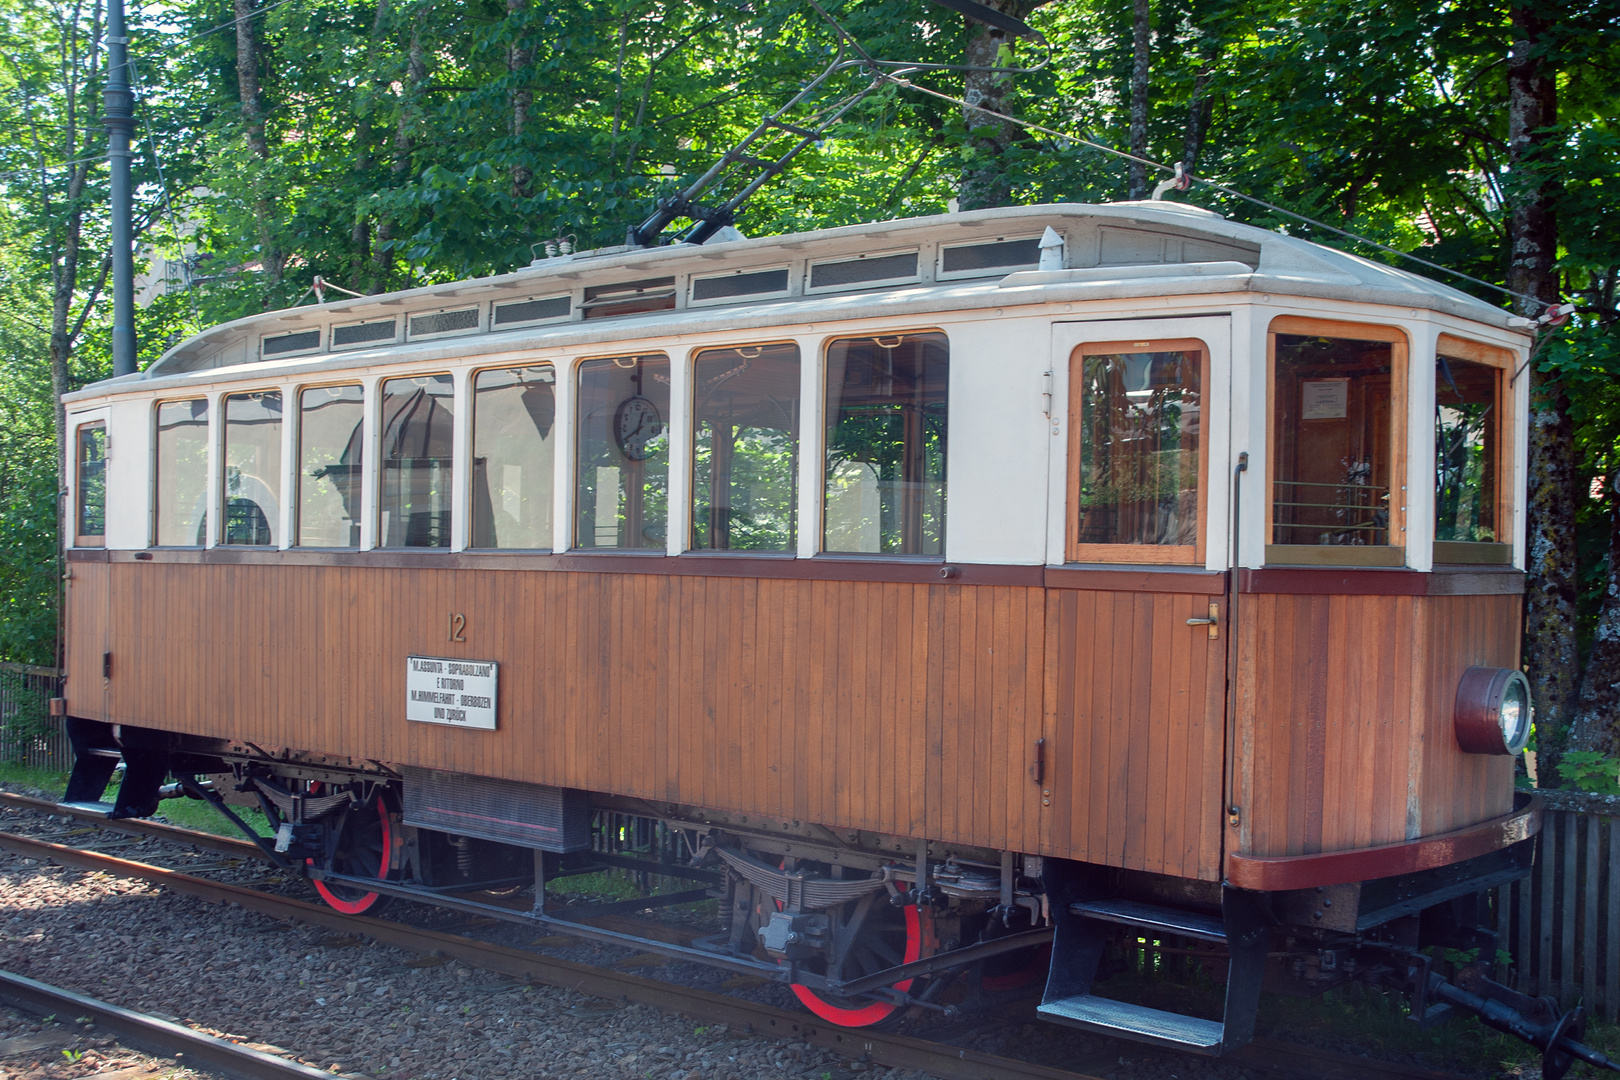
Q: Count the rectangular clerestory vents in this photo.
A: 8